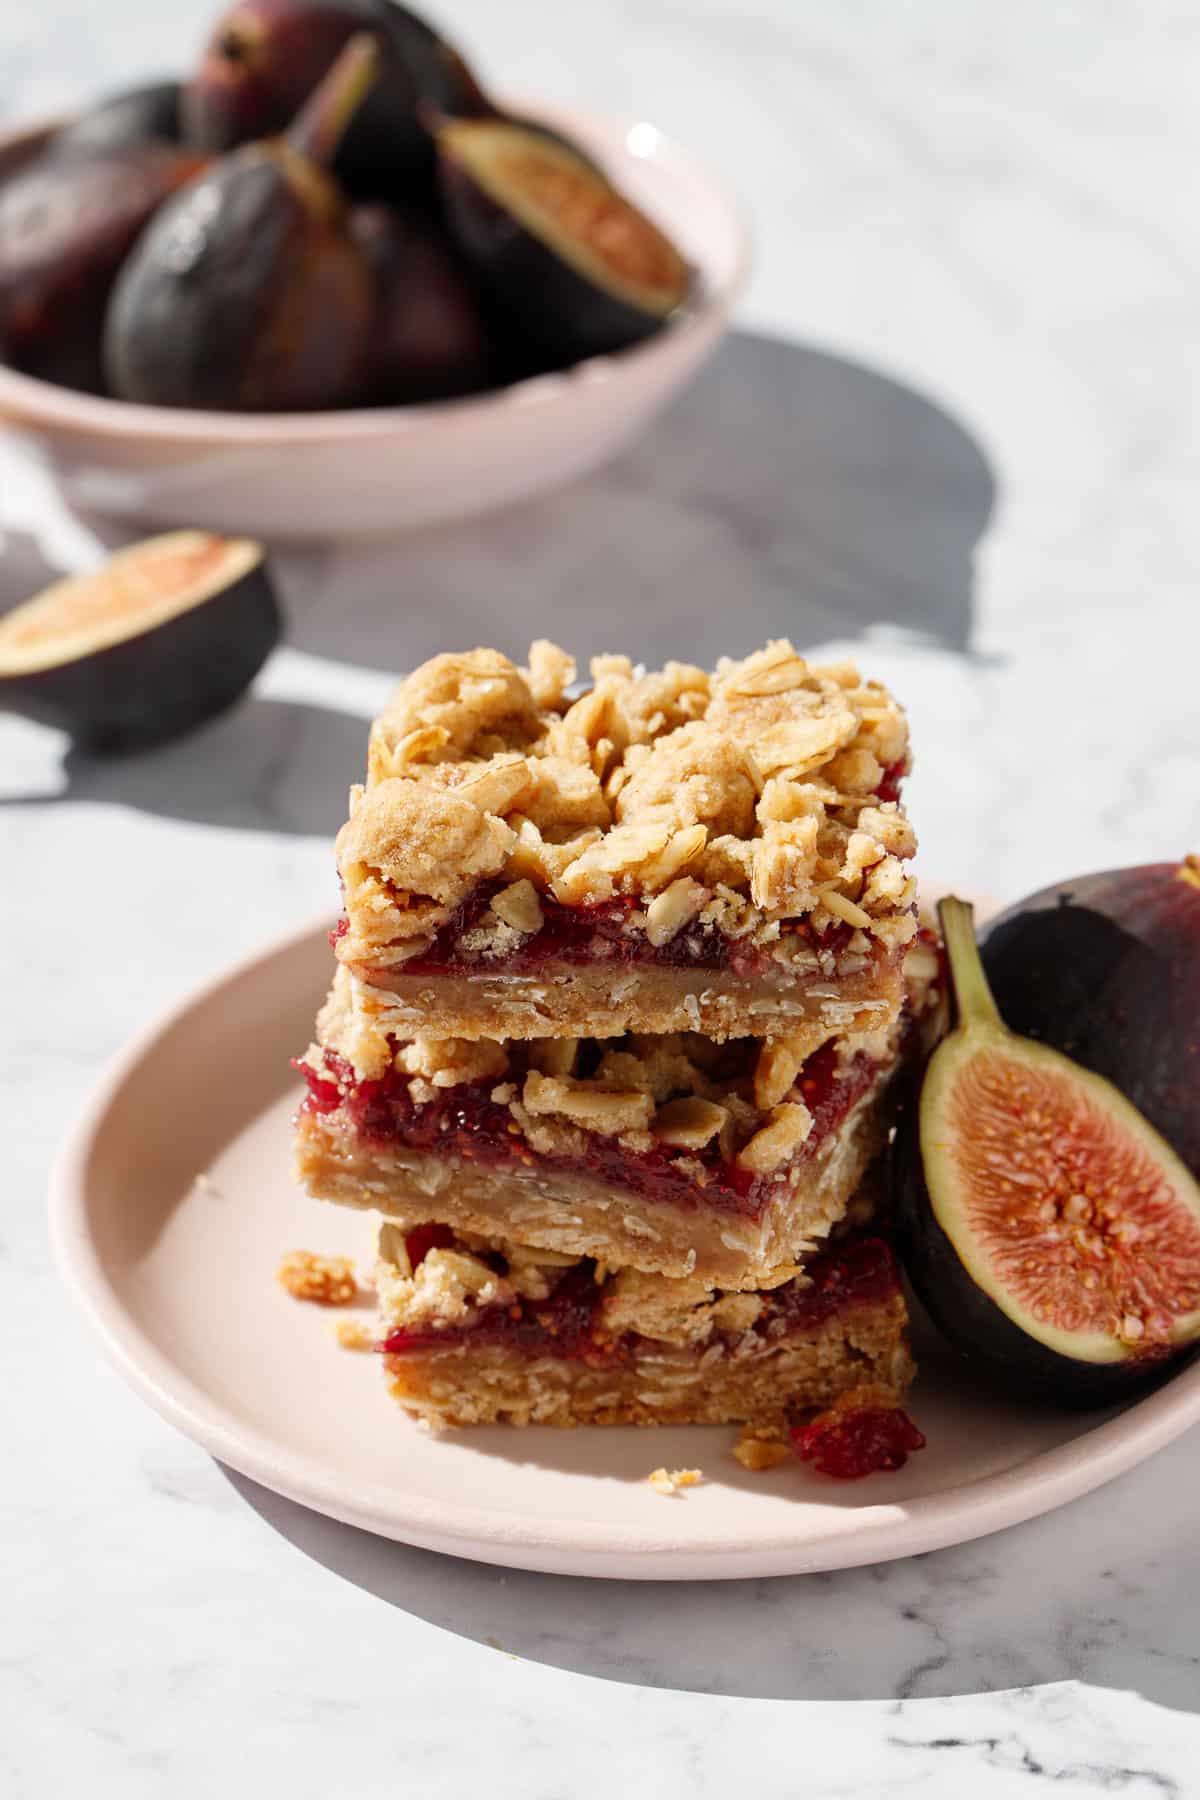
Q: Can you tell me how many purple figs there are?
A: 9